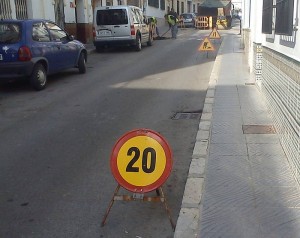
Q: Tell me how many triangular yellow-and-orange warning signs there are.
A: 2